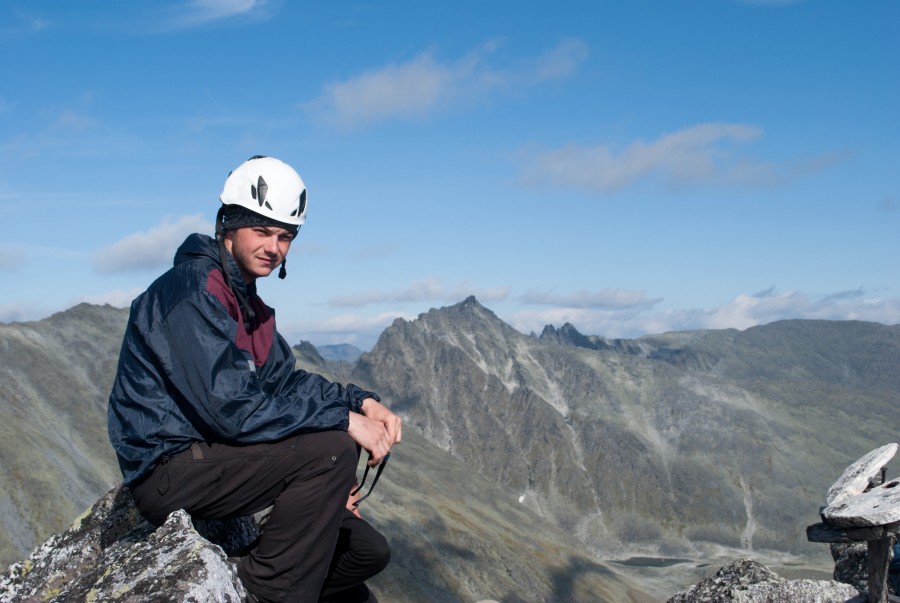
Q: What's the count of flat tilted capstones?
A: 2